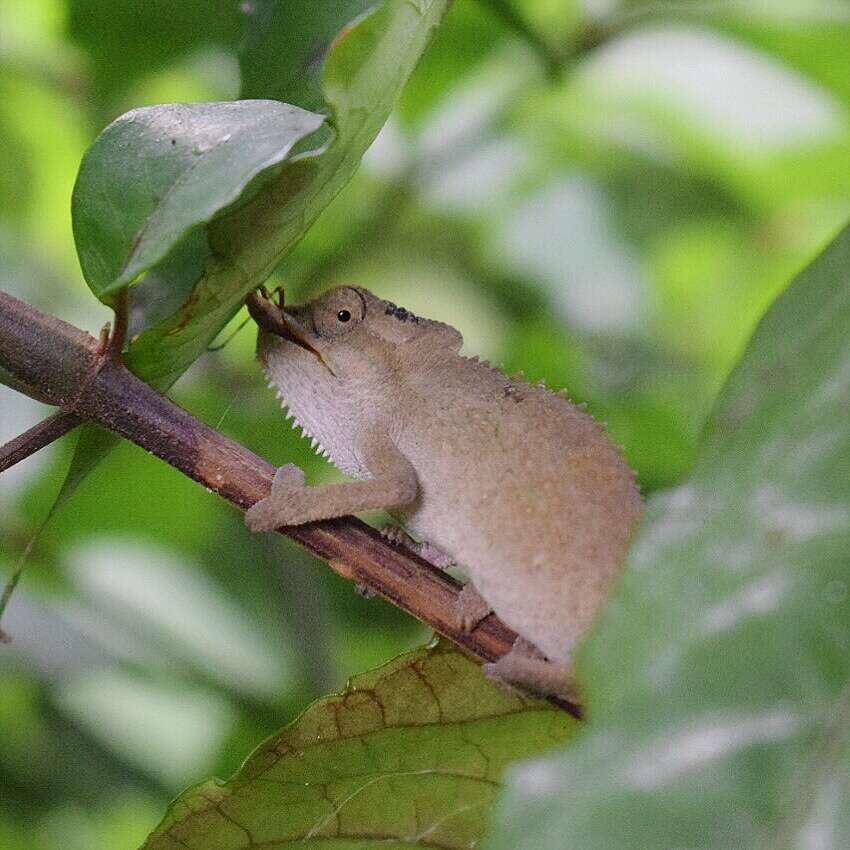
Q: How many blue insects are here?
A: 0